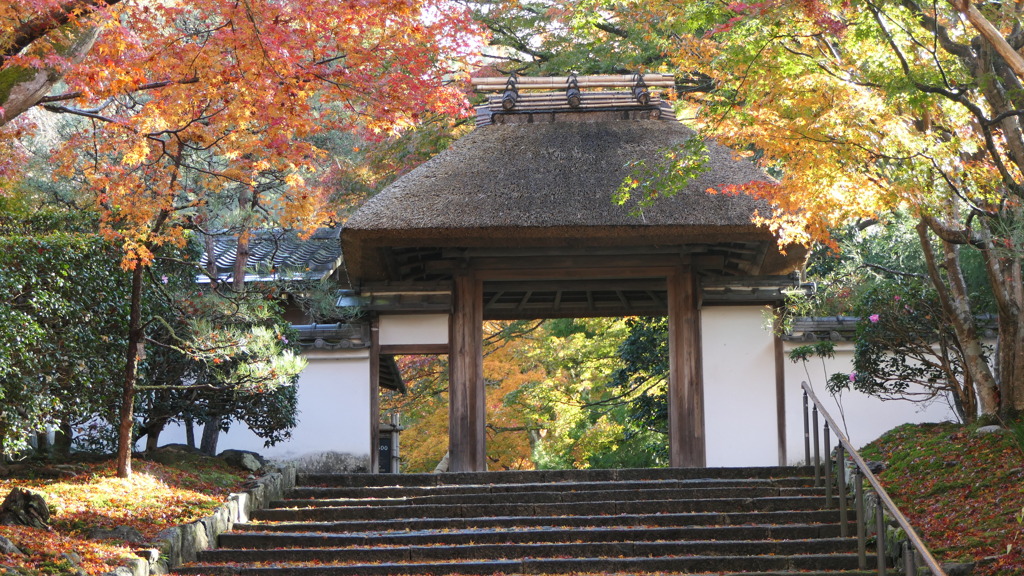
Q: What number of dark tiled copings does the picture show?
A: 2